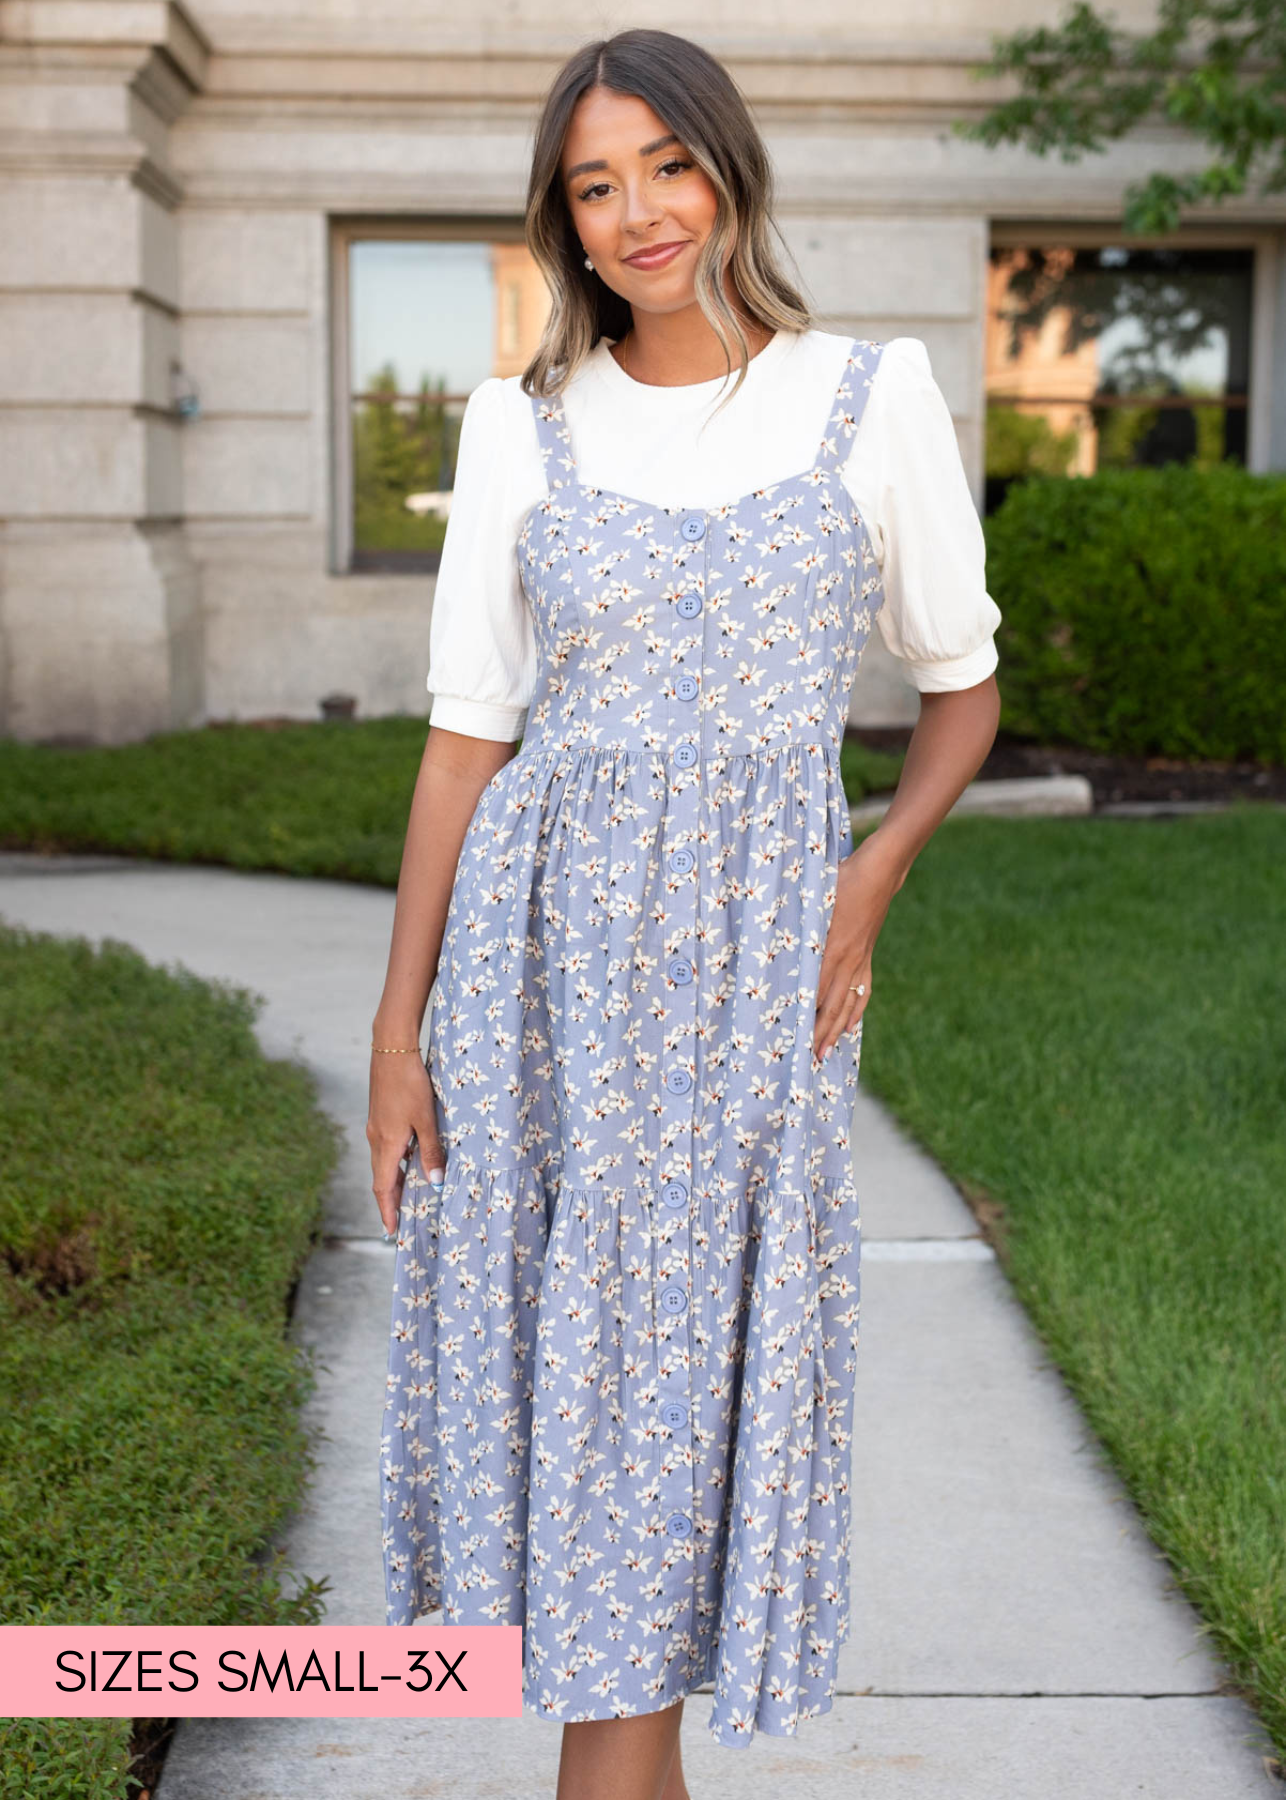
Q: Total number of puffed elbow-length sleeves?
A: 2